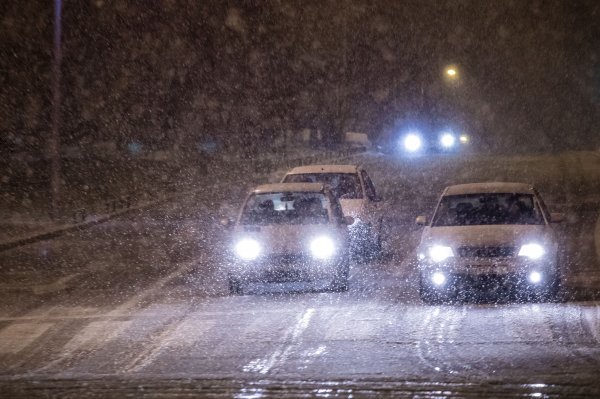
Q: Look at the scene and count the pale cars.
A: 3